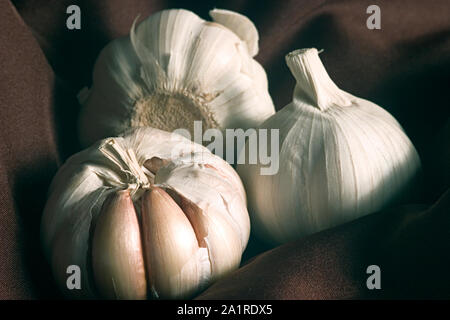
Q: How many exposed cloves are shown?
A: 2